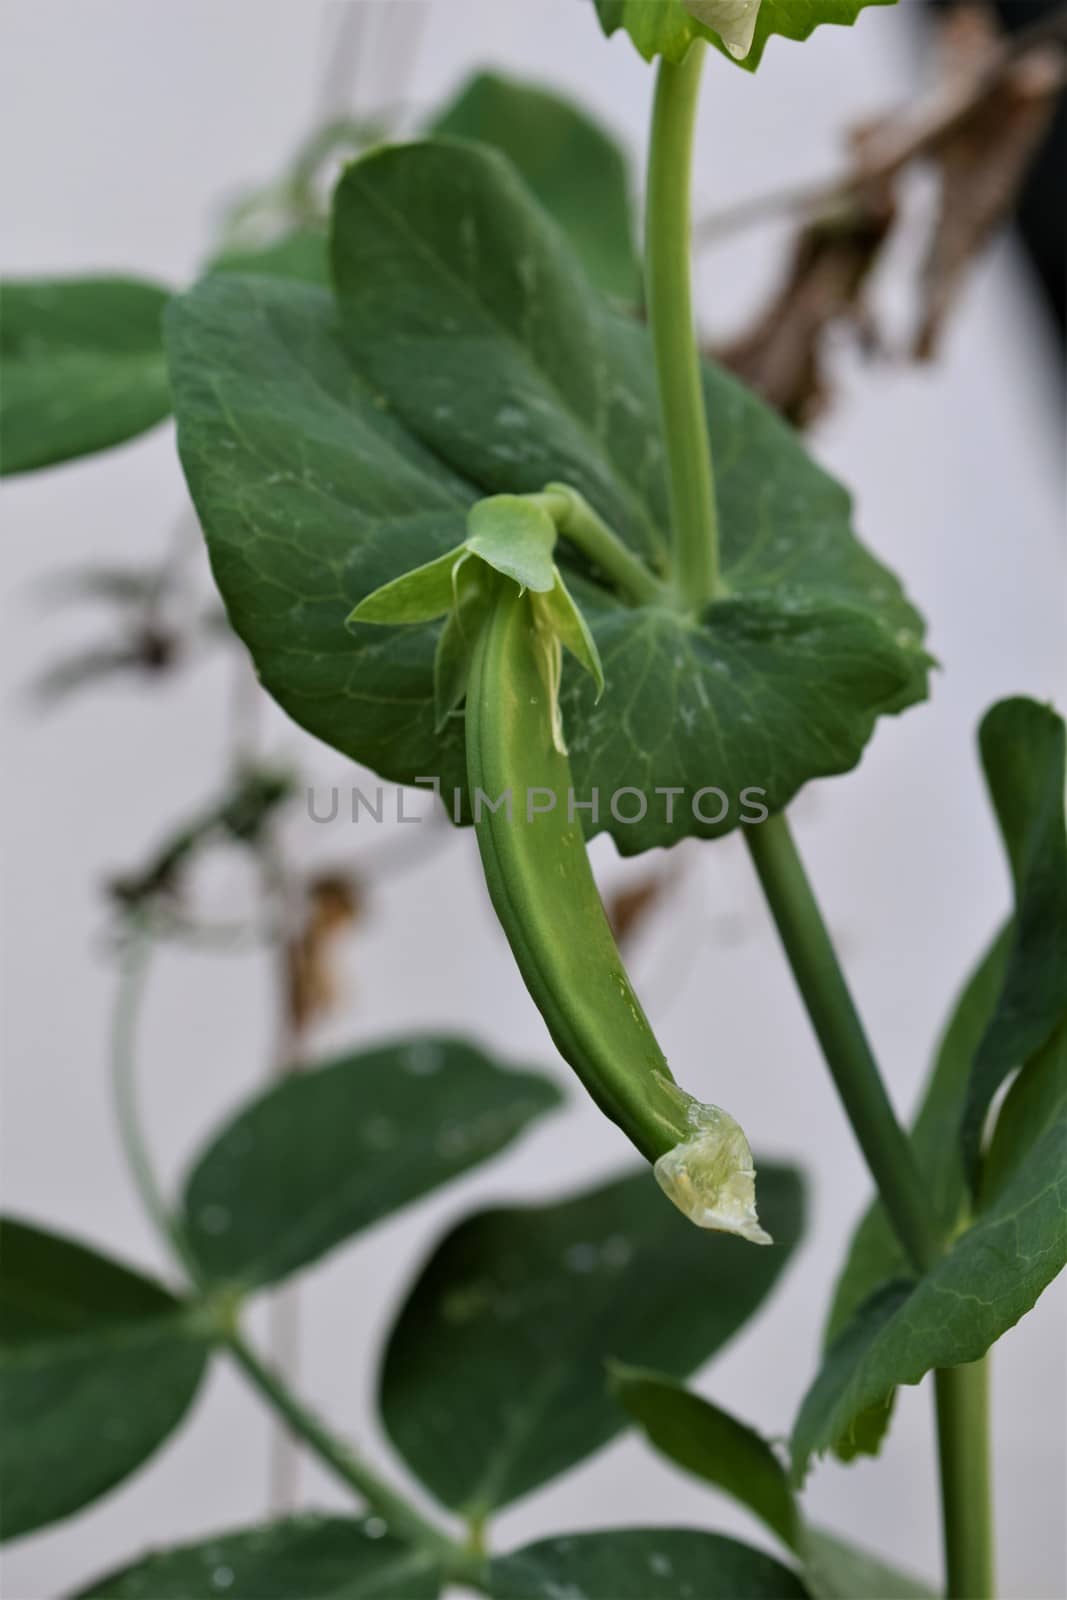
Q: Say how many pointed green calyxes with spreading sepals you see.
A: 1